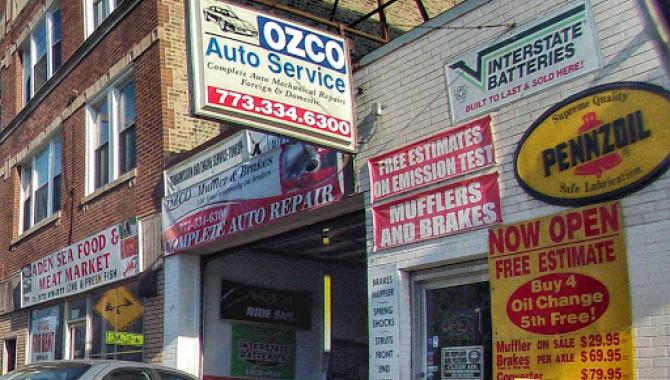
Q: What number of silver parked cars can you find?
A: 1